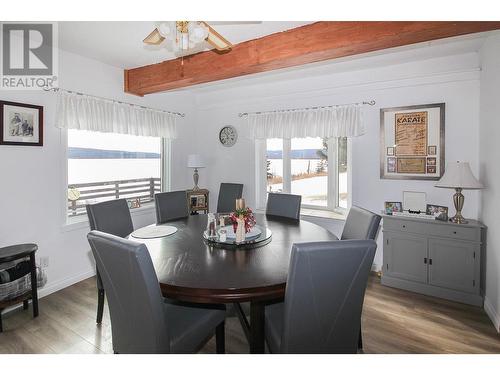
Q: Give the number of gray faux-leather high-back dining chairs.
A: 7